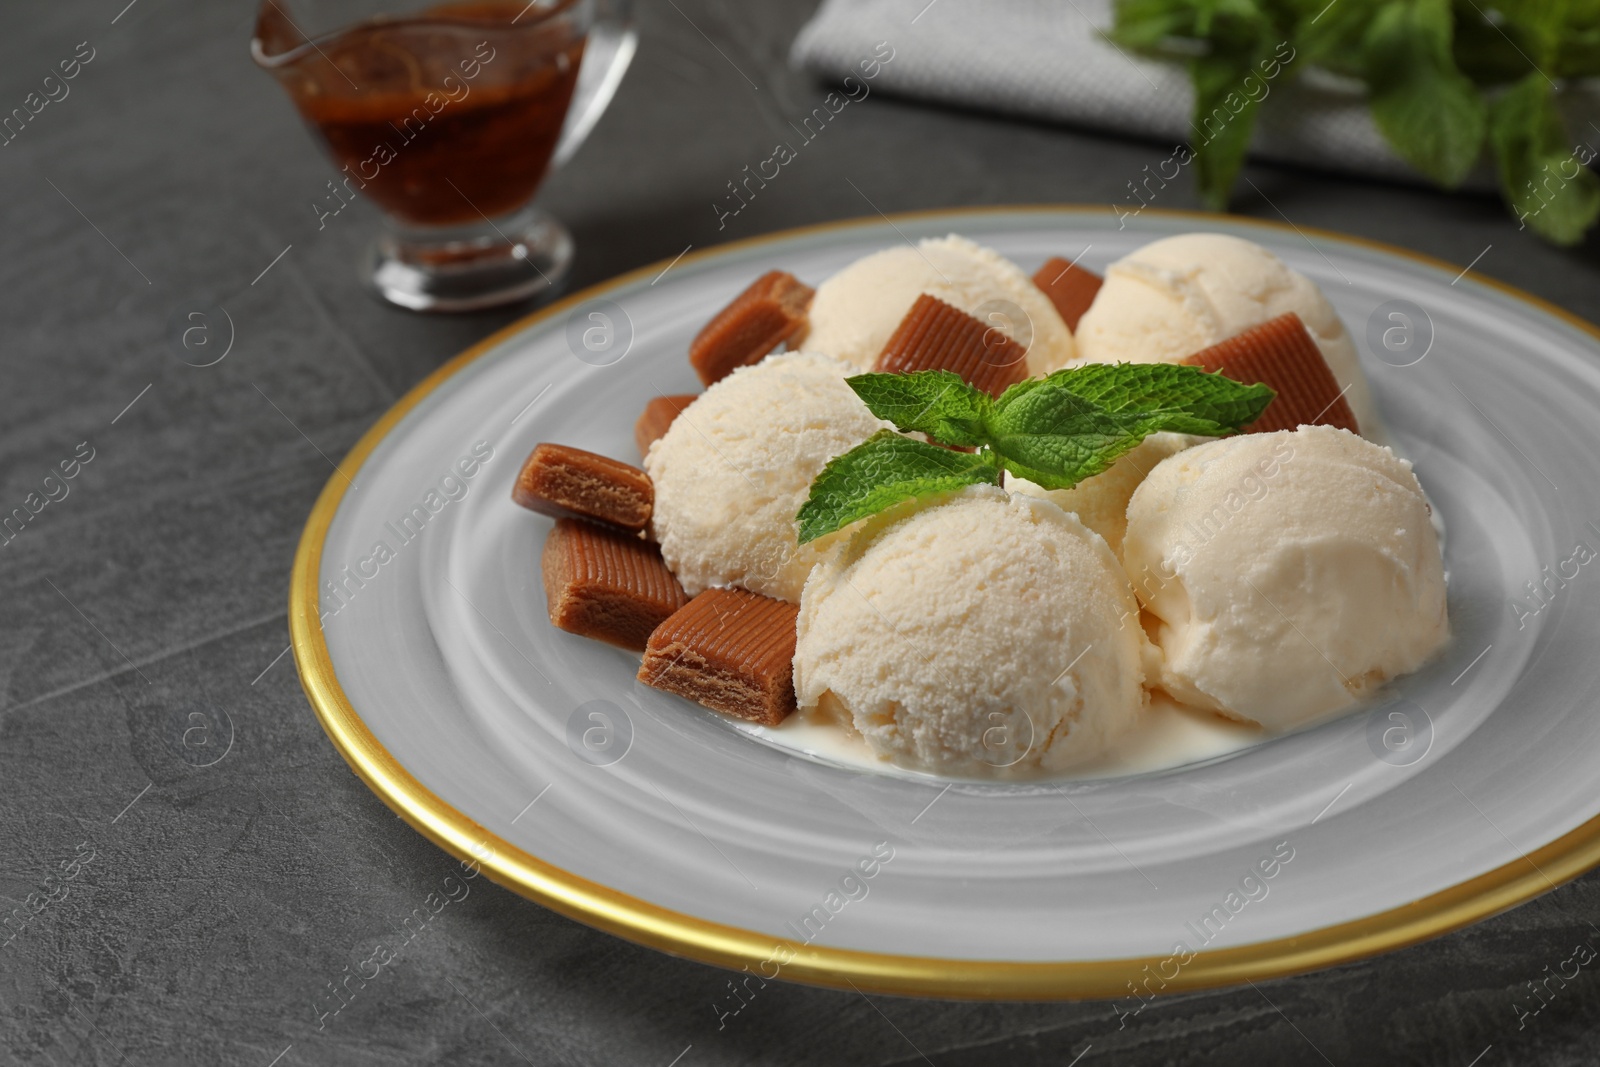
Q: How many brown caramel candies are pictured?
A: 8